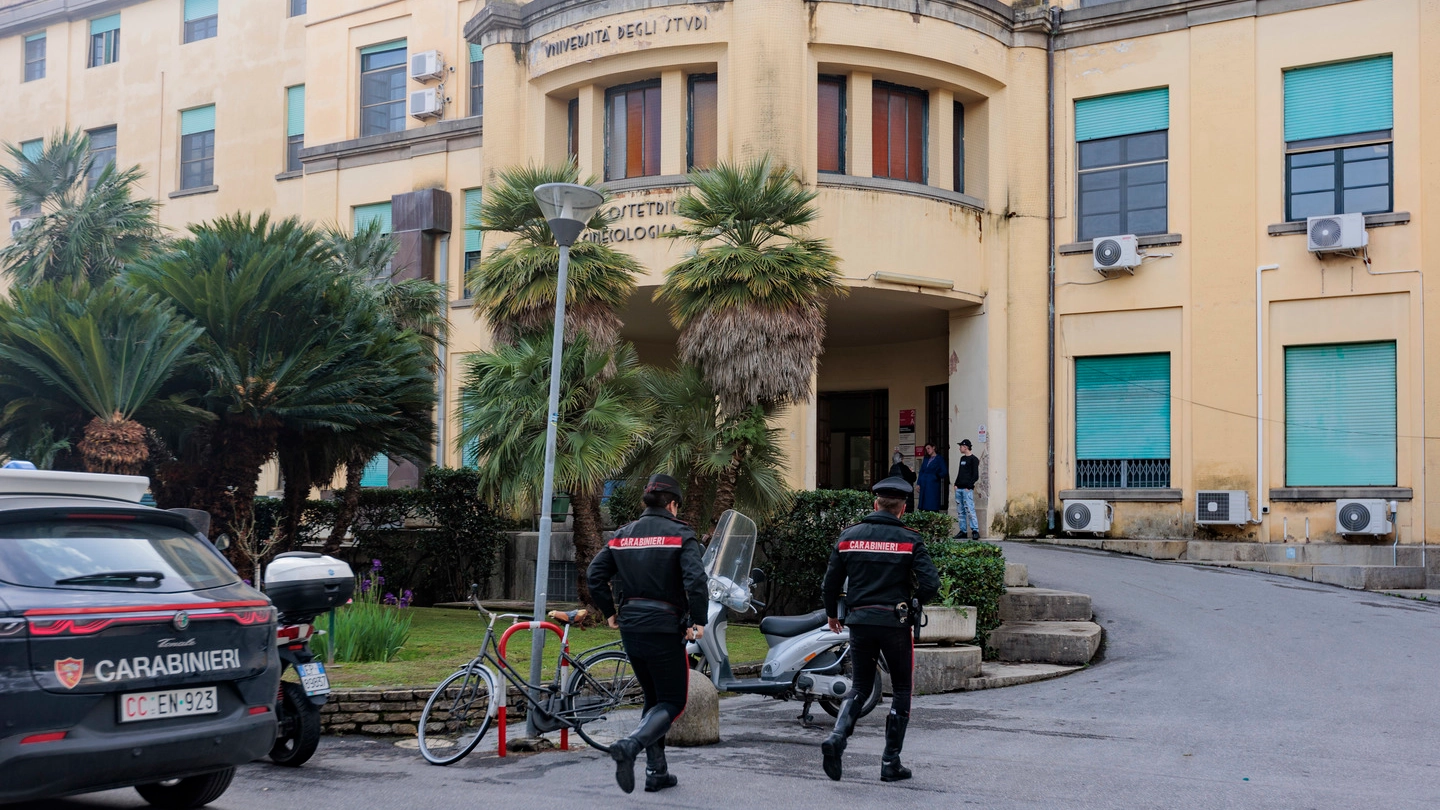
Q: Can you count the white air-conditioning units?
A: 8